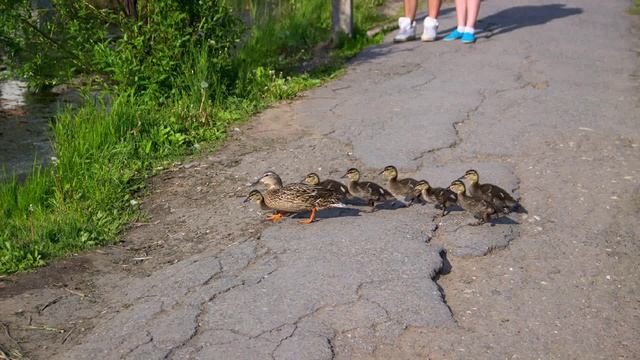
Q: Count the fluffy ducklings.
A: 7